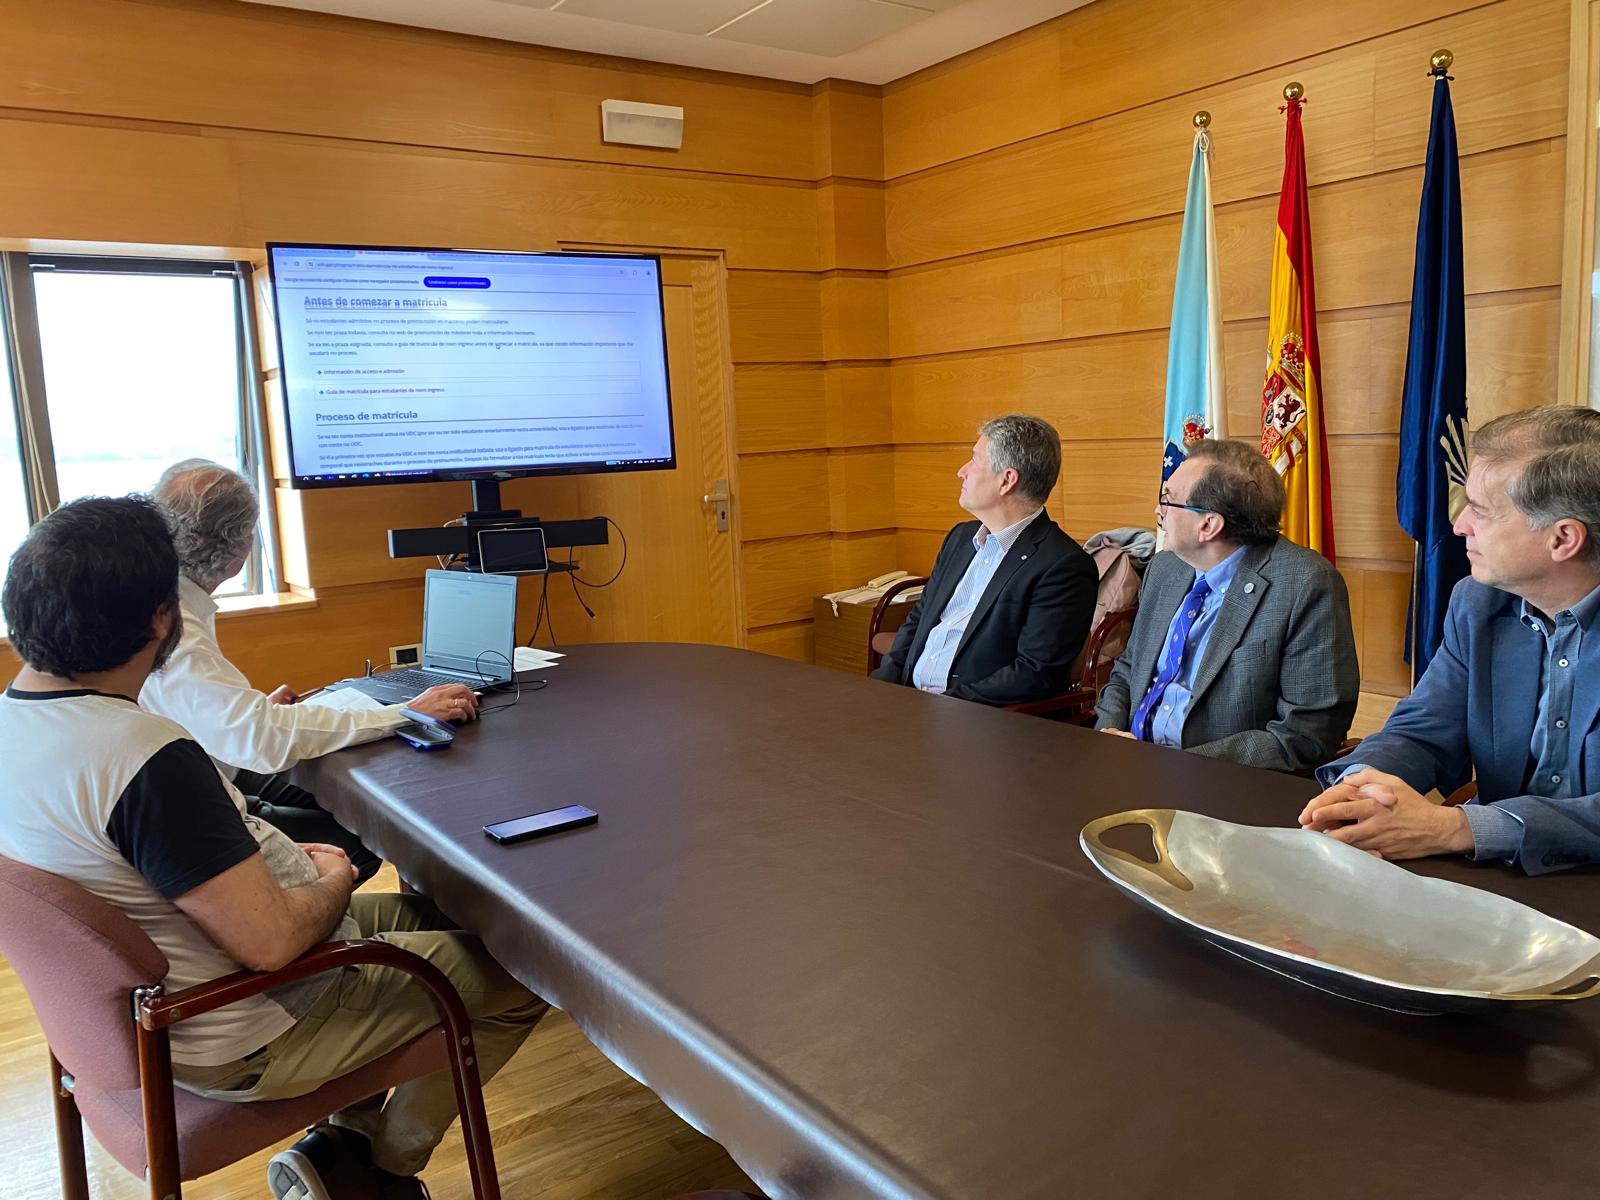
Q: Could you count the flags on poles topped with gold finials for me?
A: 3